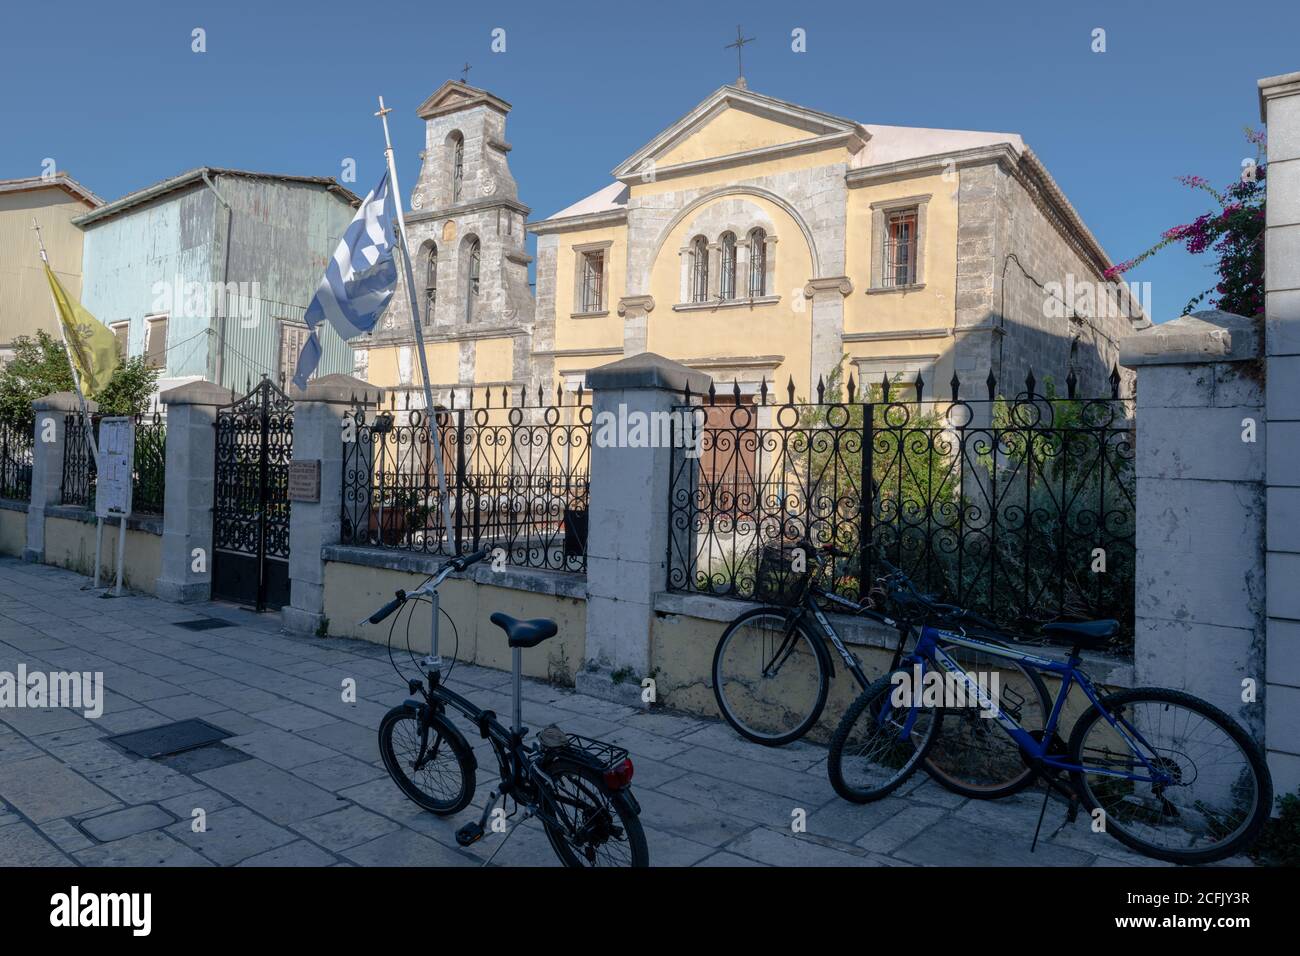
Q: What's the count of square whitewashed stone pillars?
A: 5